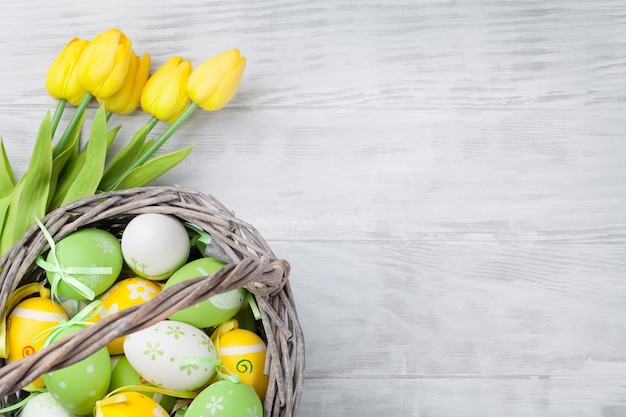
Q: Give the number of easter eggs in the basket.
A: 12